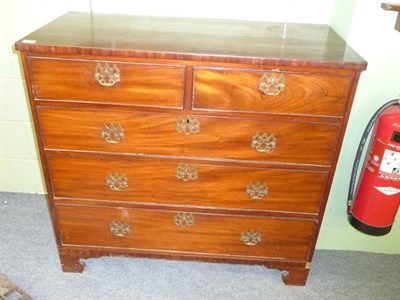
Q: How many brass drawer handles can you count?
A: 8